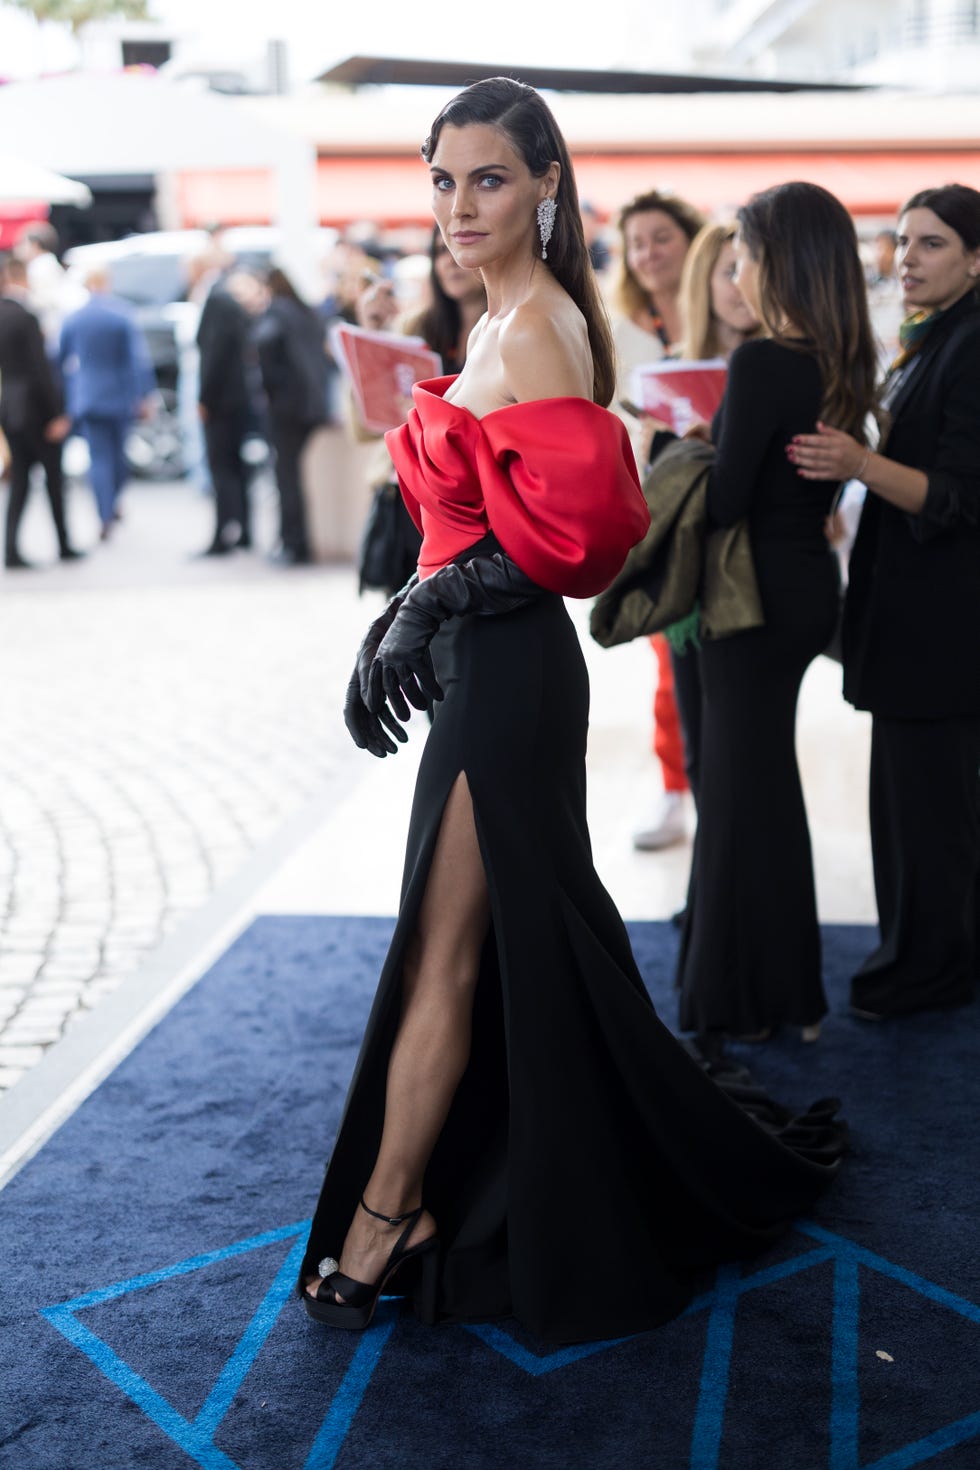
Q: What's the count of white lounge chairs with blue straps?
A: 0